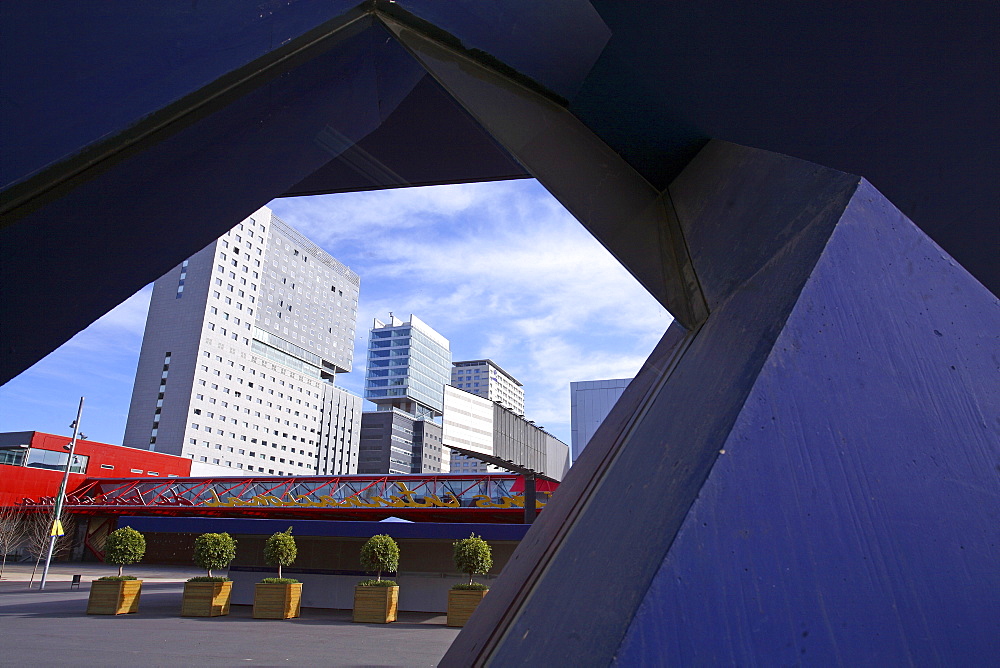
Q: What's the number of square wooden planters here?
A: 5